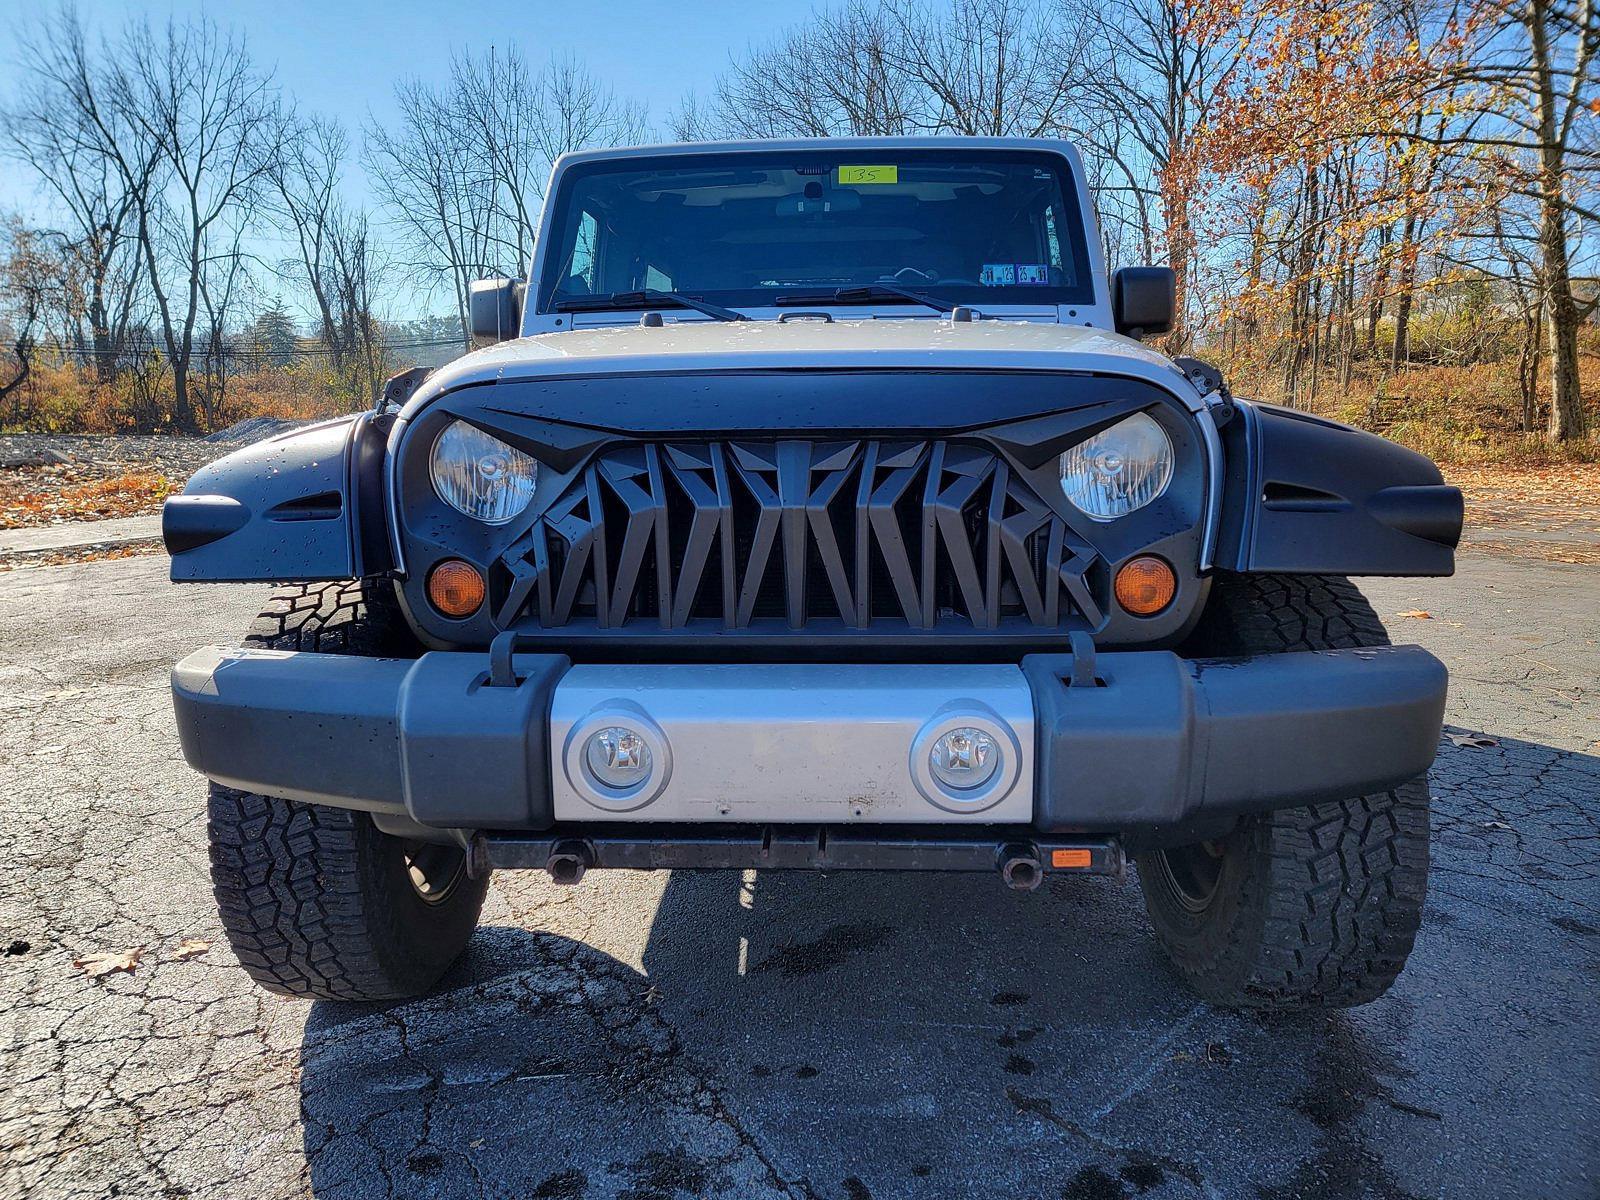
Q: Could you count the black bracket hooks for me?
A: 2